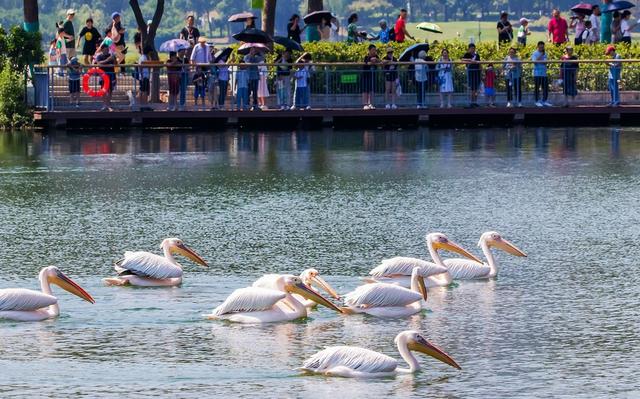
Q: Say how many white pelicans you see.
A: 8